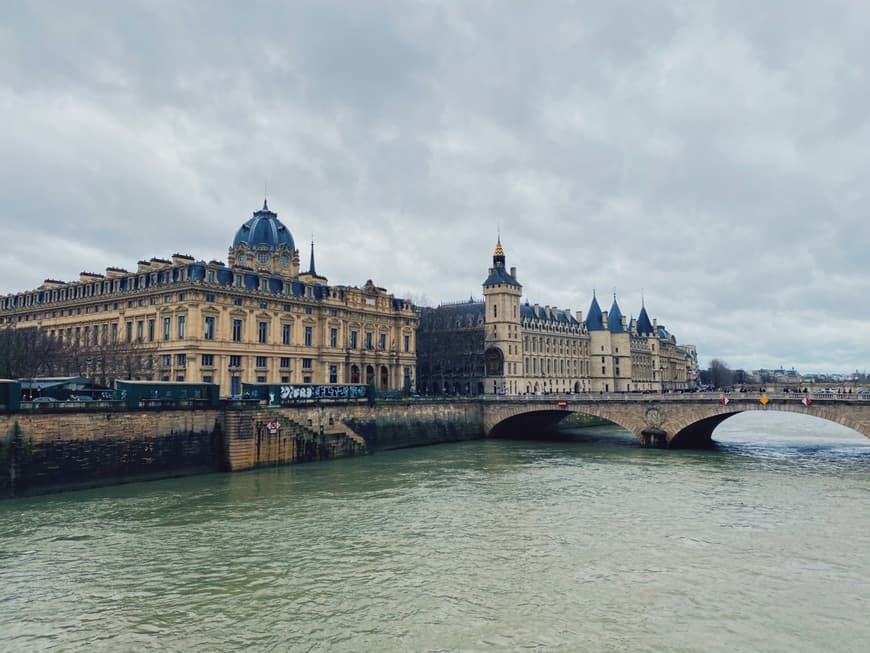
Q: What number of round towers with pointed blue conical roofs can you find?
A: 3